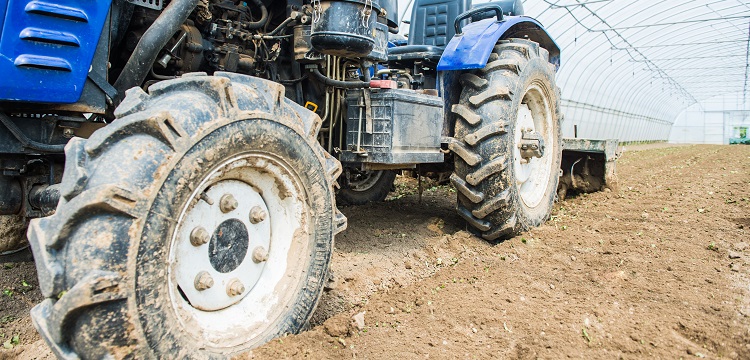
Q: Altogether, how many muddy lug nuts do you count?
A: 6